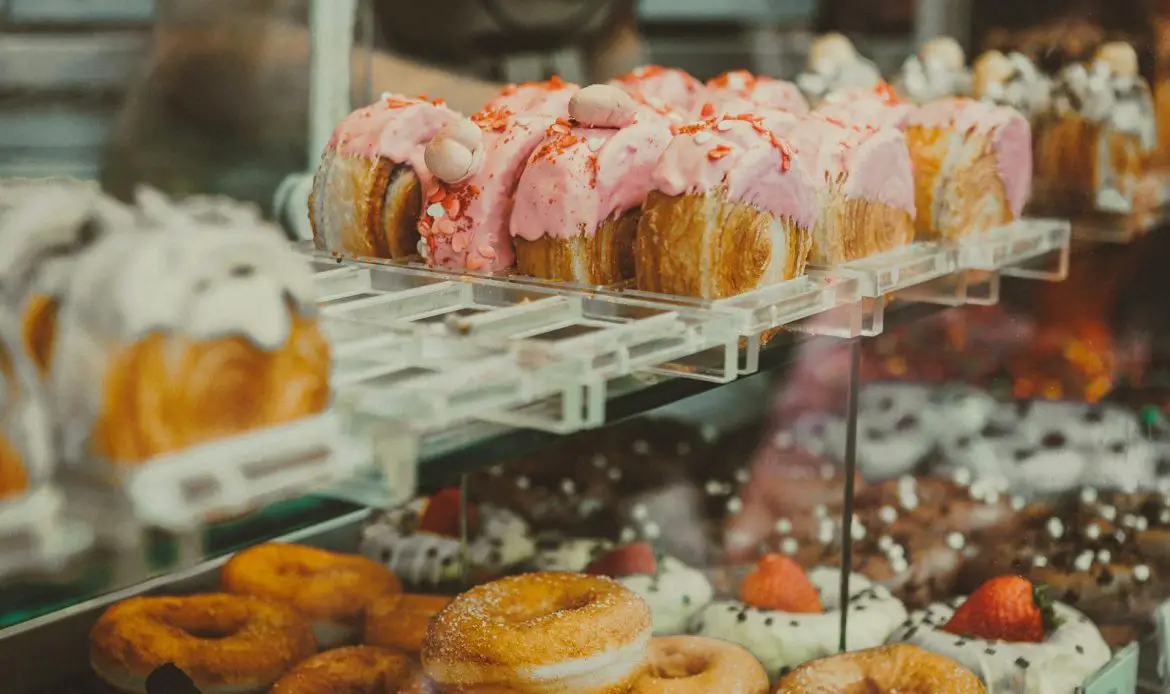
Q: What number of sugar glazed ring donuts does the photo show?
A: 7